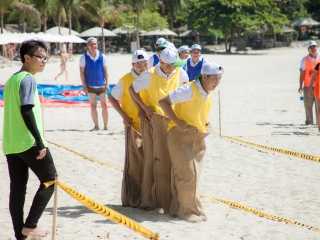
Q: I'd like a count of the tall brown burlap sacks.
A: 4